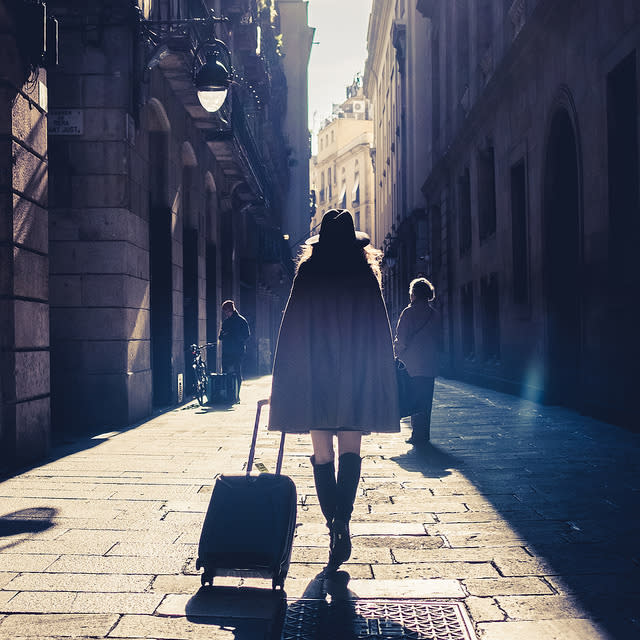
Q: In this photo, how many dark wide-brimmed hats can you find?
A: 1